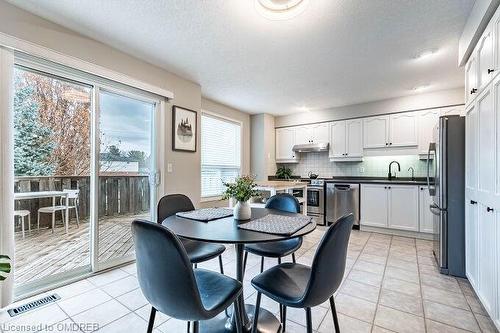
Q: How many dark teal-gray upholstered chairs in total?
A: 4